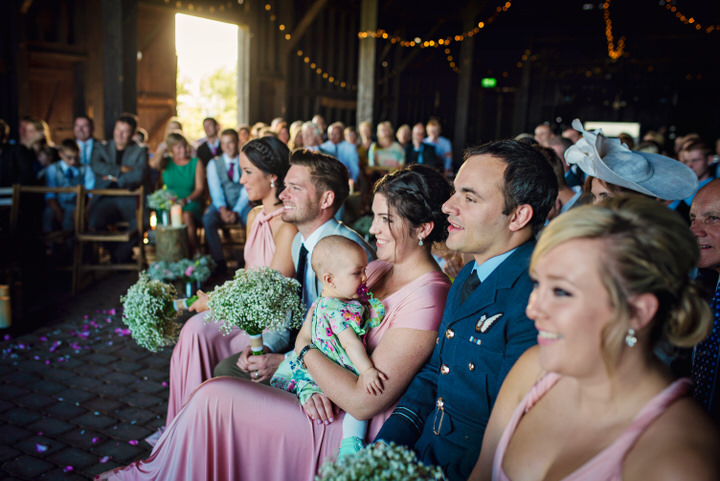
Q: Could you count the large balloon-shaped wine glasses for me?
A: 0